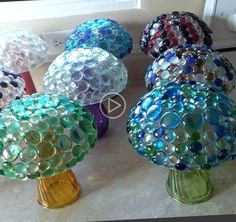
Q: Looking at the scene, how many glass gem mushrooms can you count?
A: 8